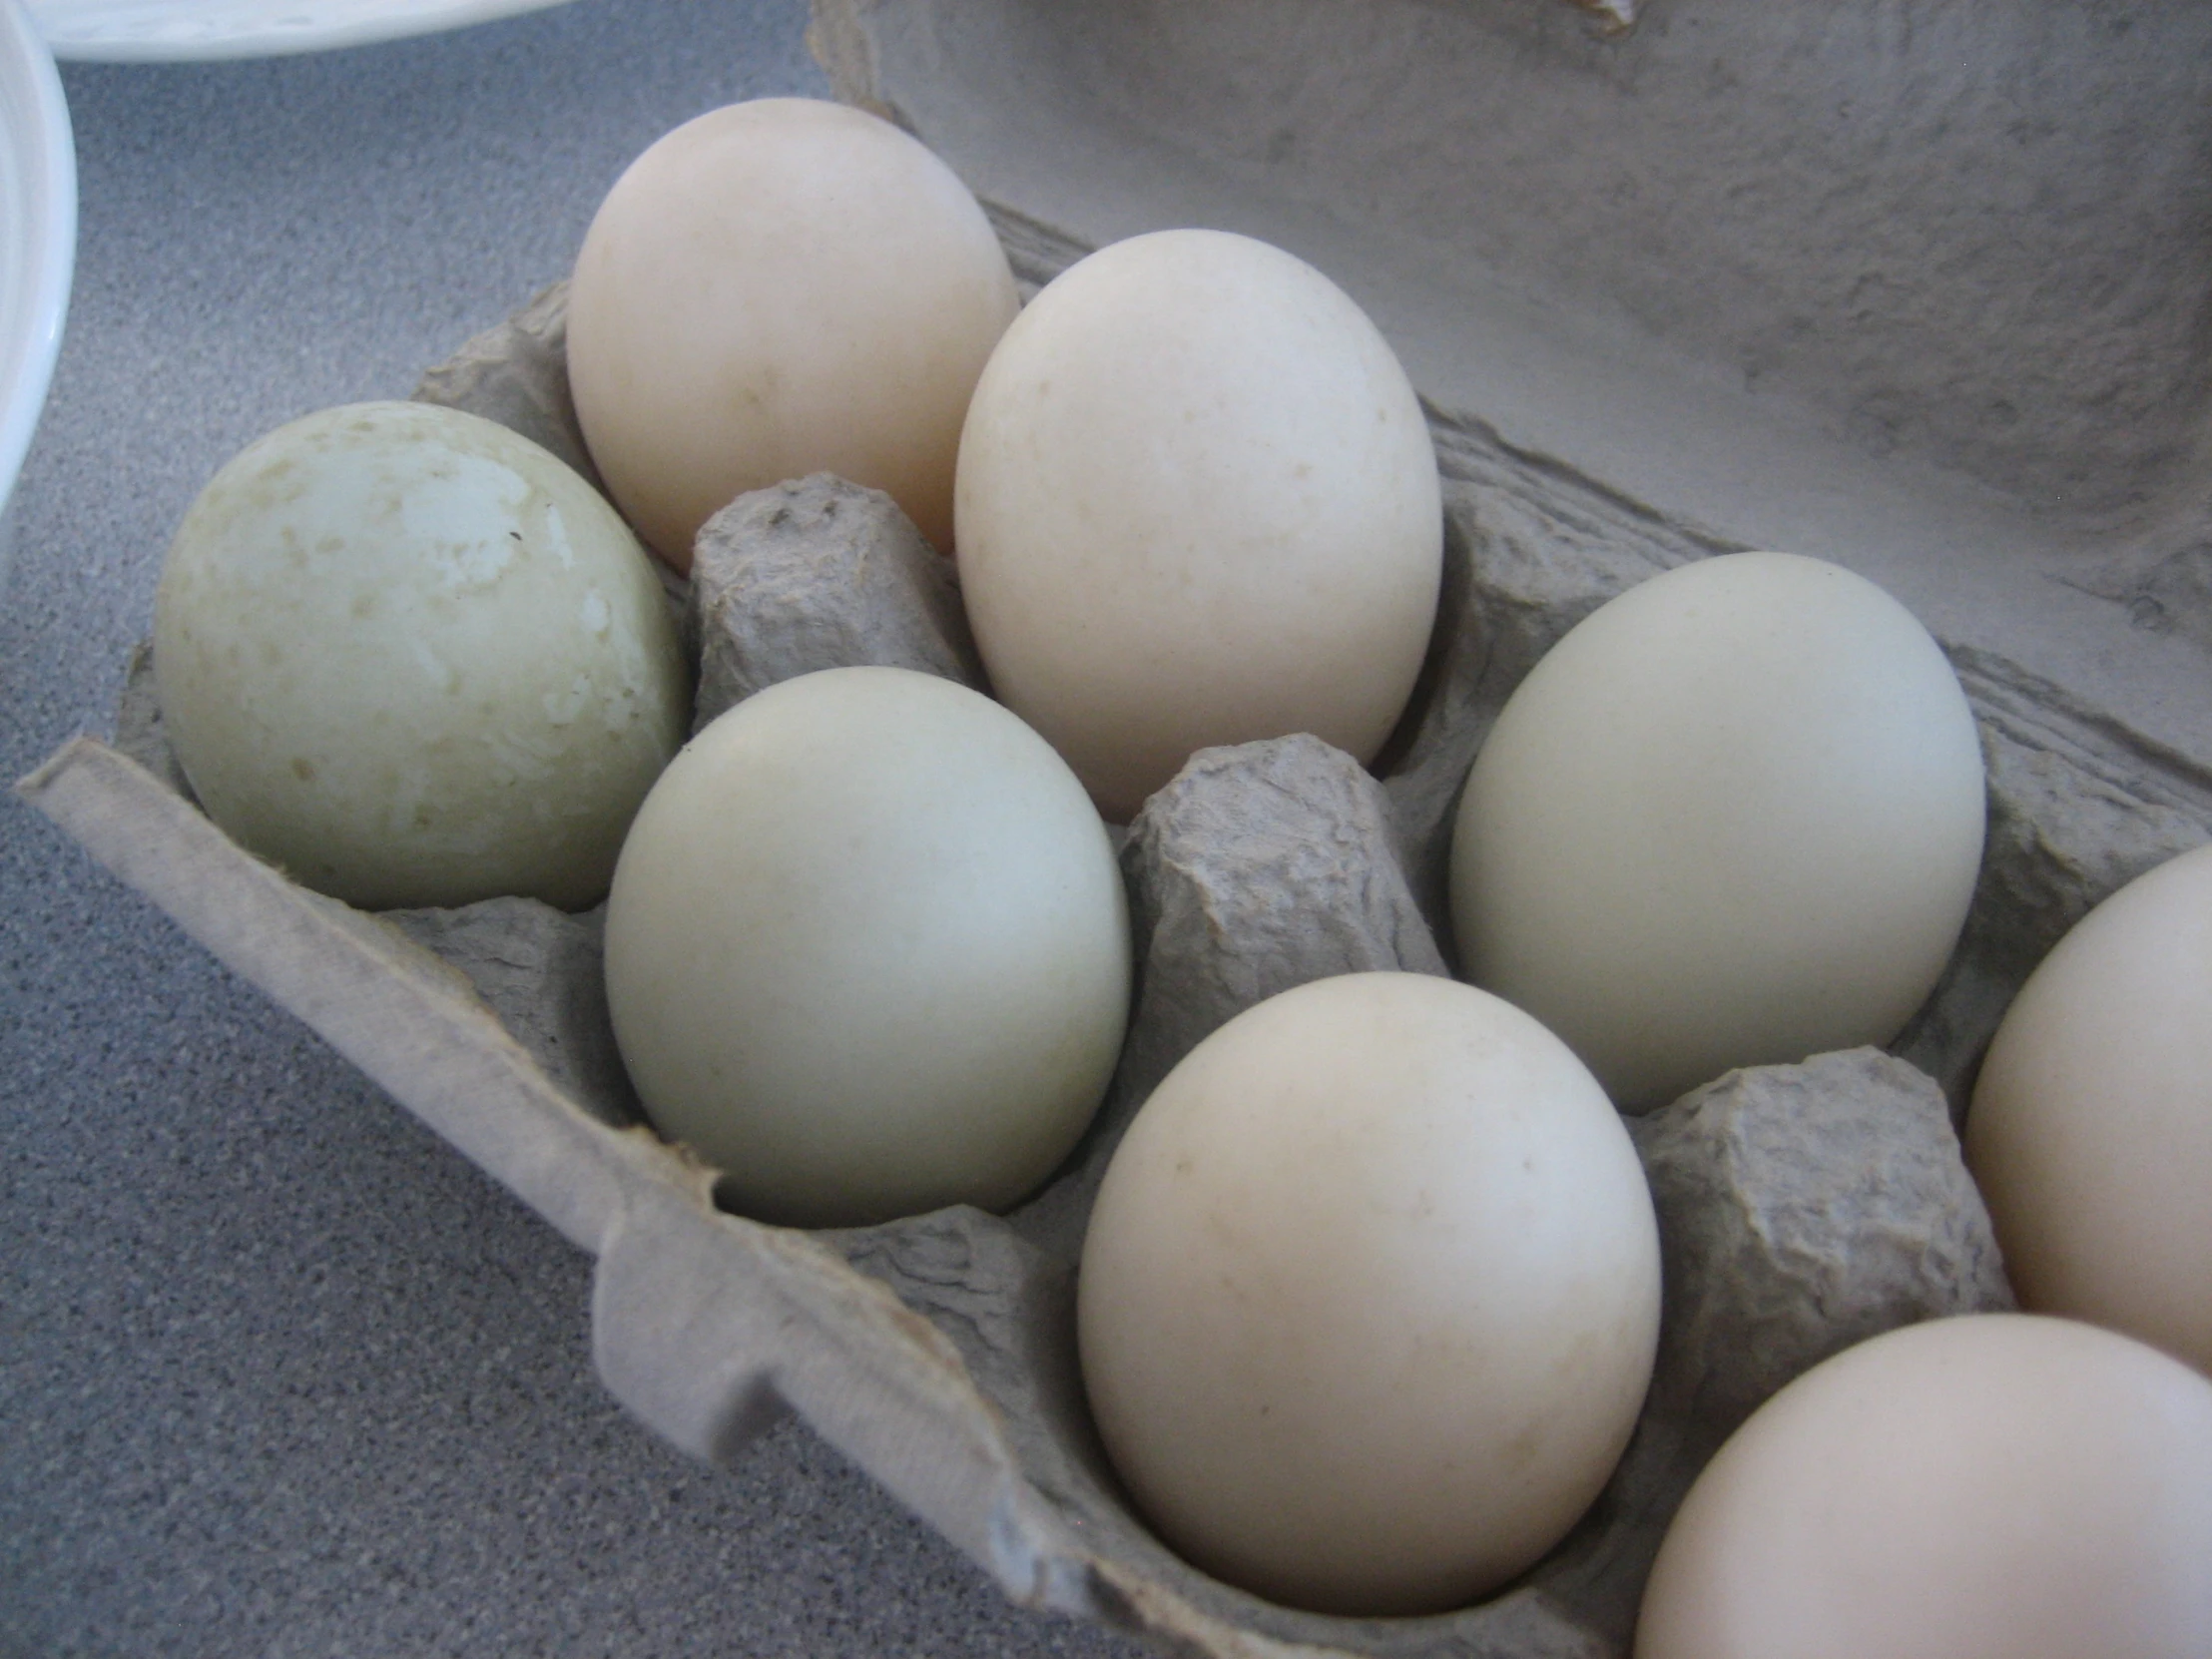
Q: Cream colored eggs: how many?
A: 5